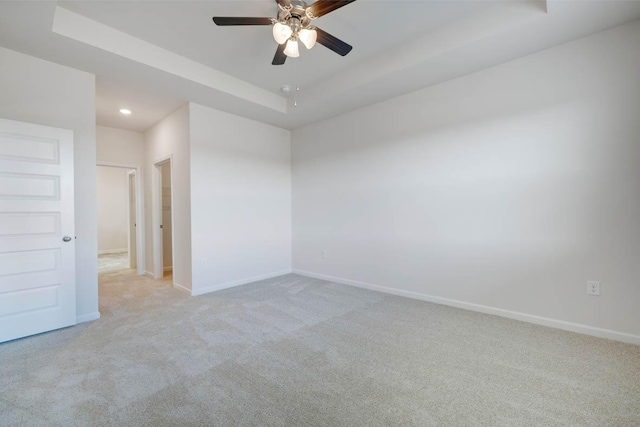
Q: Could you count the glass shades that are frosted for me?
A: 3